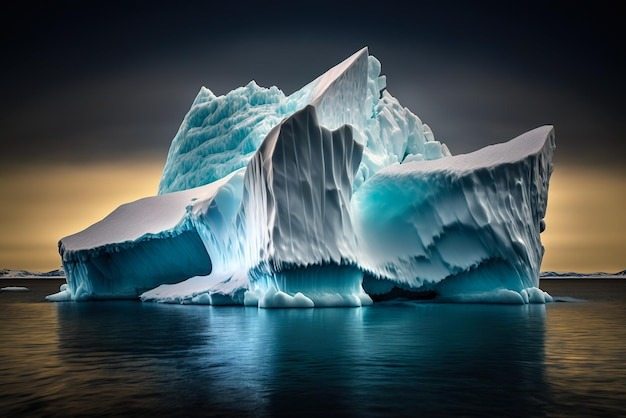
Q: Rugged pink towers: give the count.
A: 0